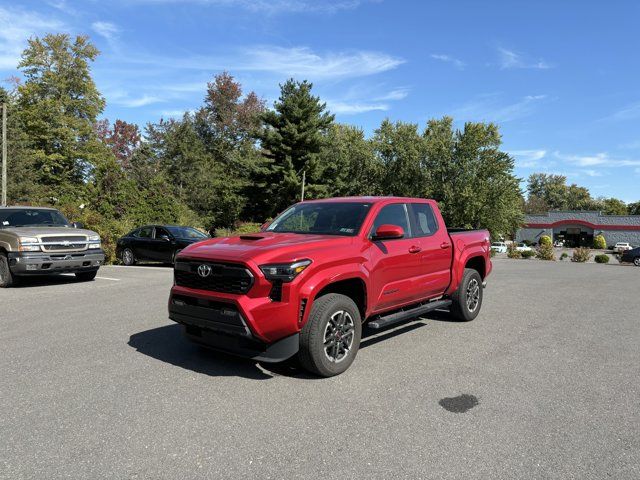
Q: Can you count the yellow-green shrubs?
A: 2